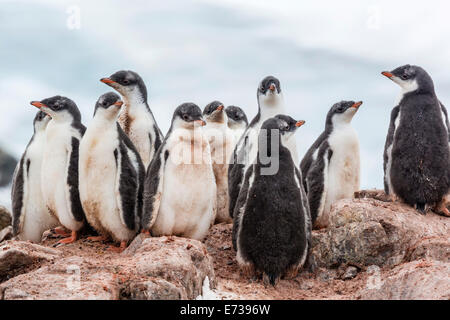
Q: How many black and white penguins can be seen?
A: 11